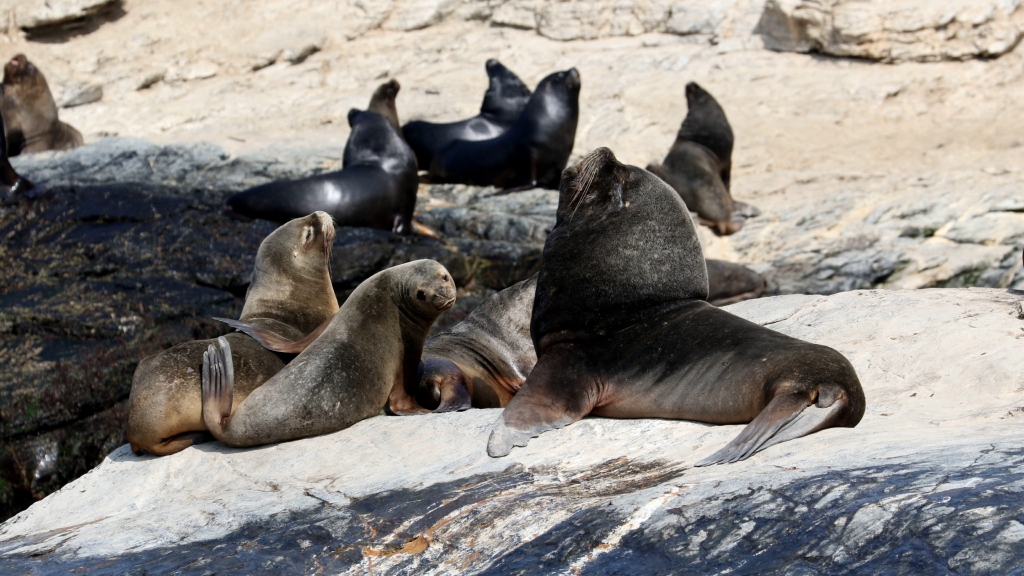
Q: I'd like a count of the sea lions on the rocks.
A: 12